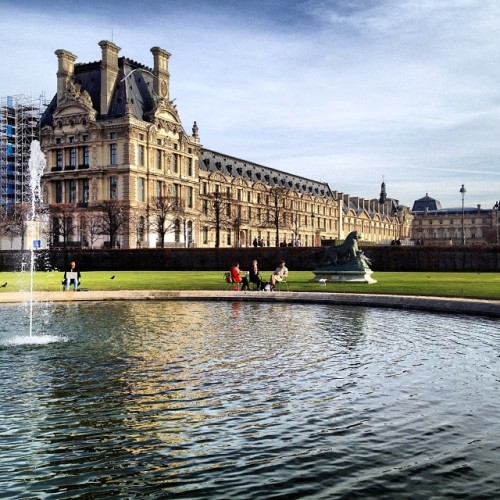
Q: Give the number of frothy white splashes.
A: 1